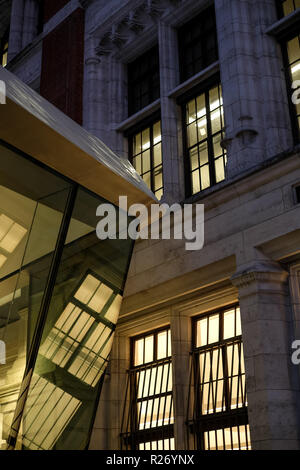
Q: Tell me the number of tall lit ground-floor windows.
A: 2